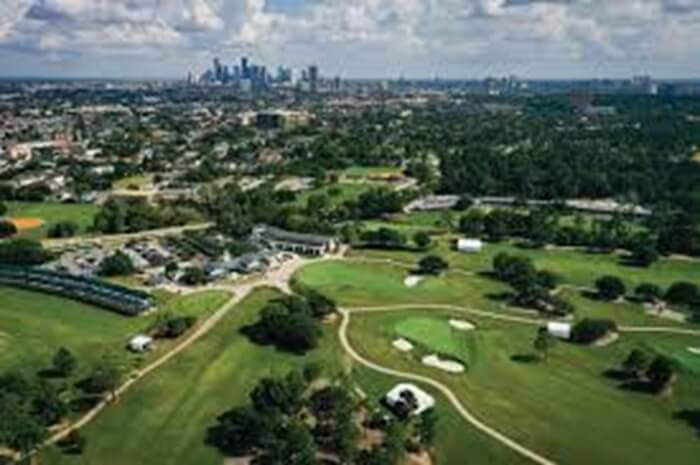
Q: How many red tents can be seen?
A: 0